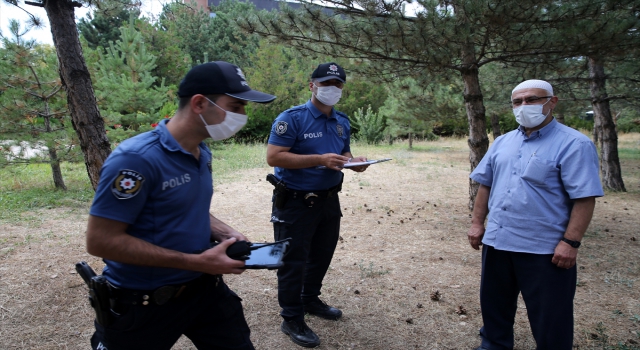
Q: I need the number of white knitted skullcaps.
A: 1